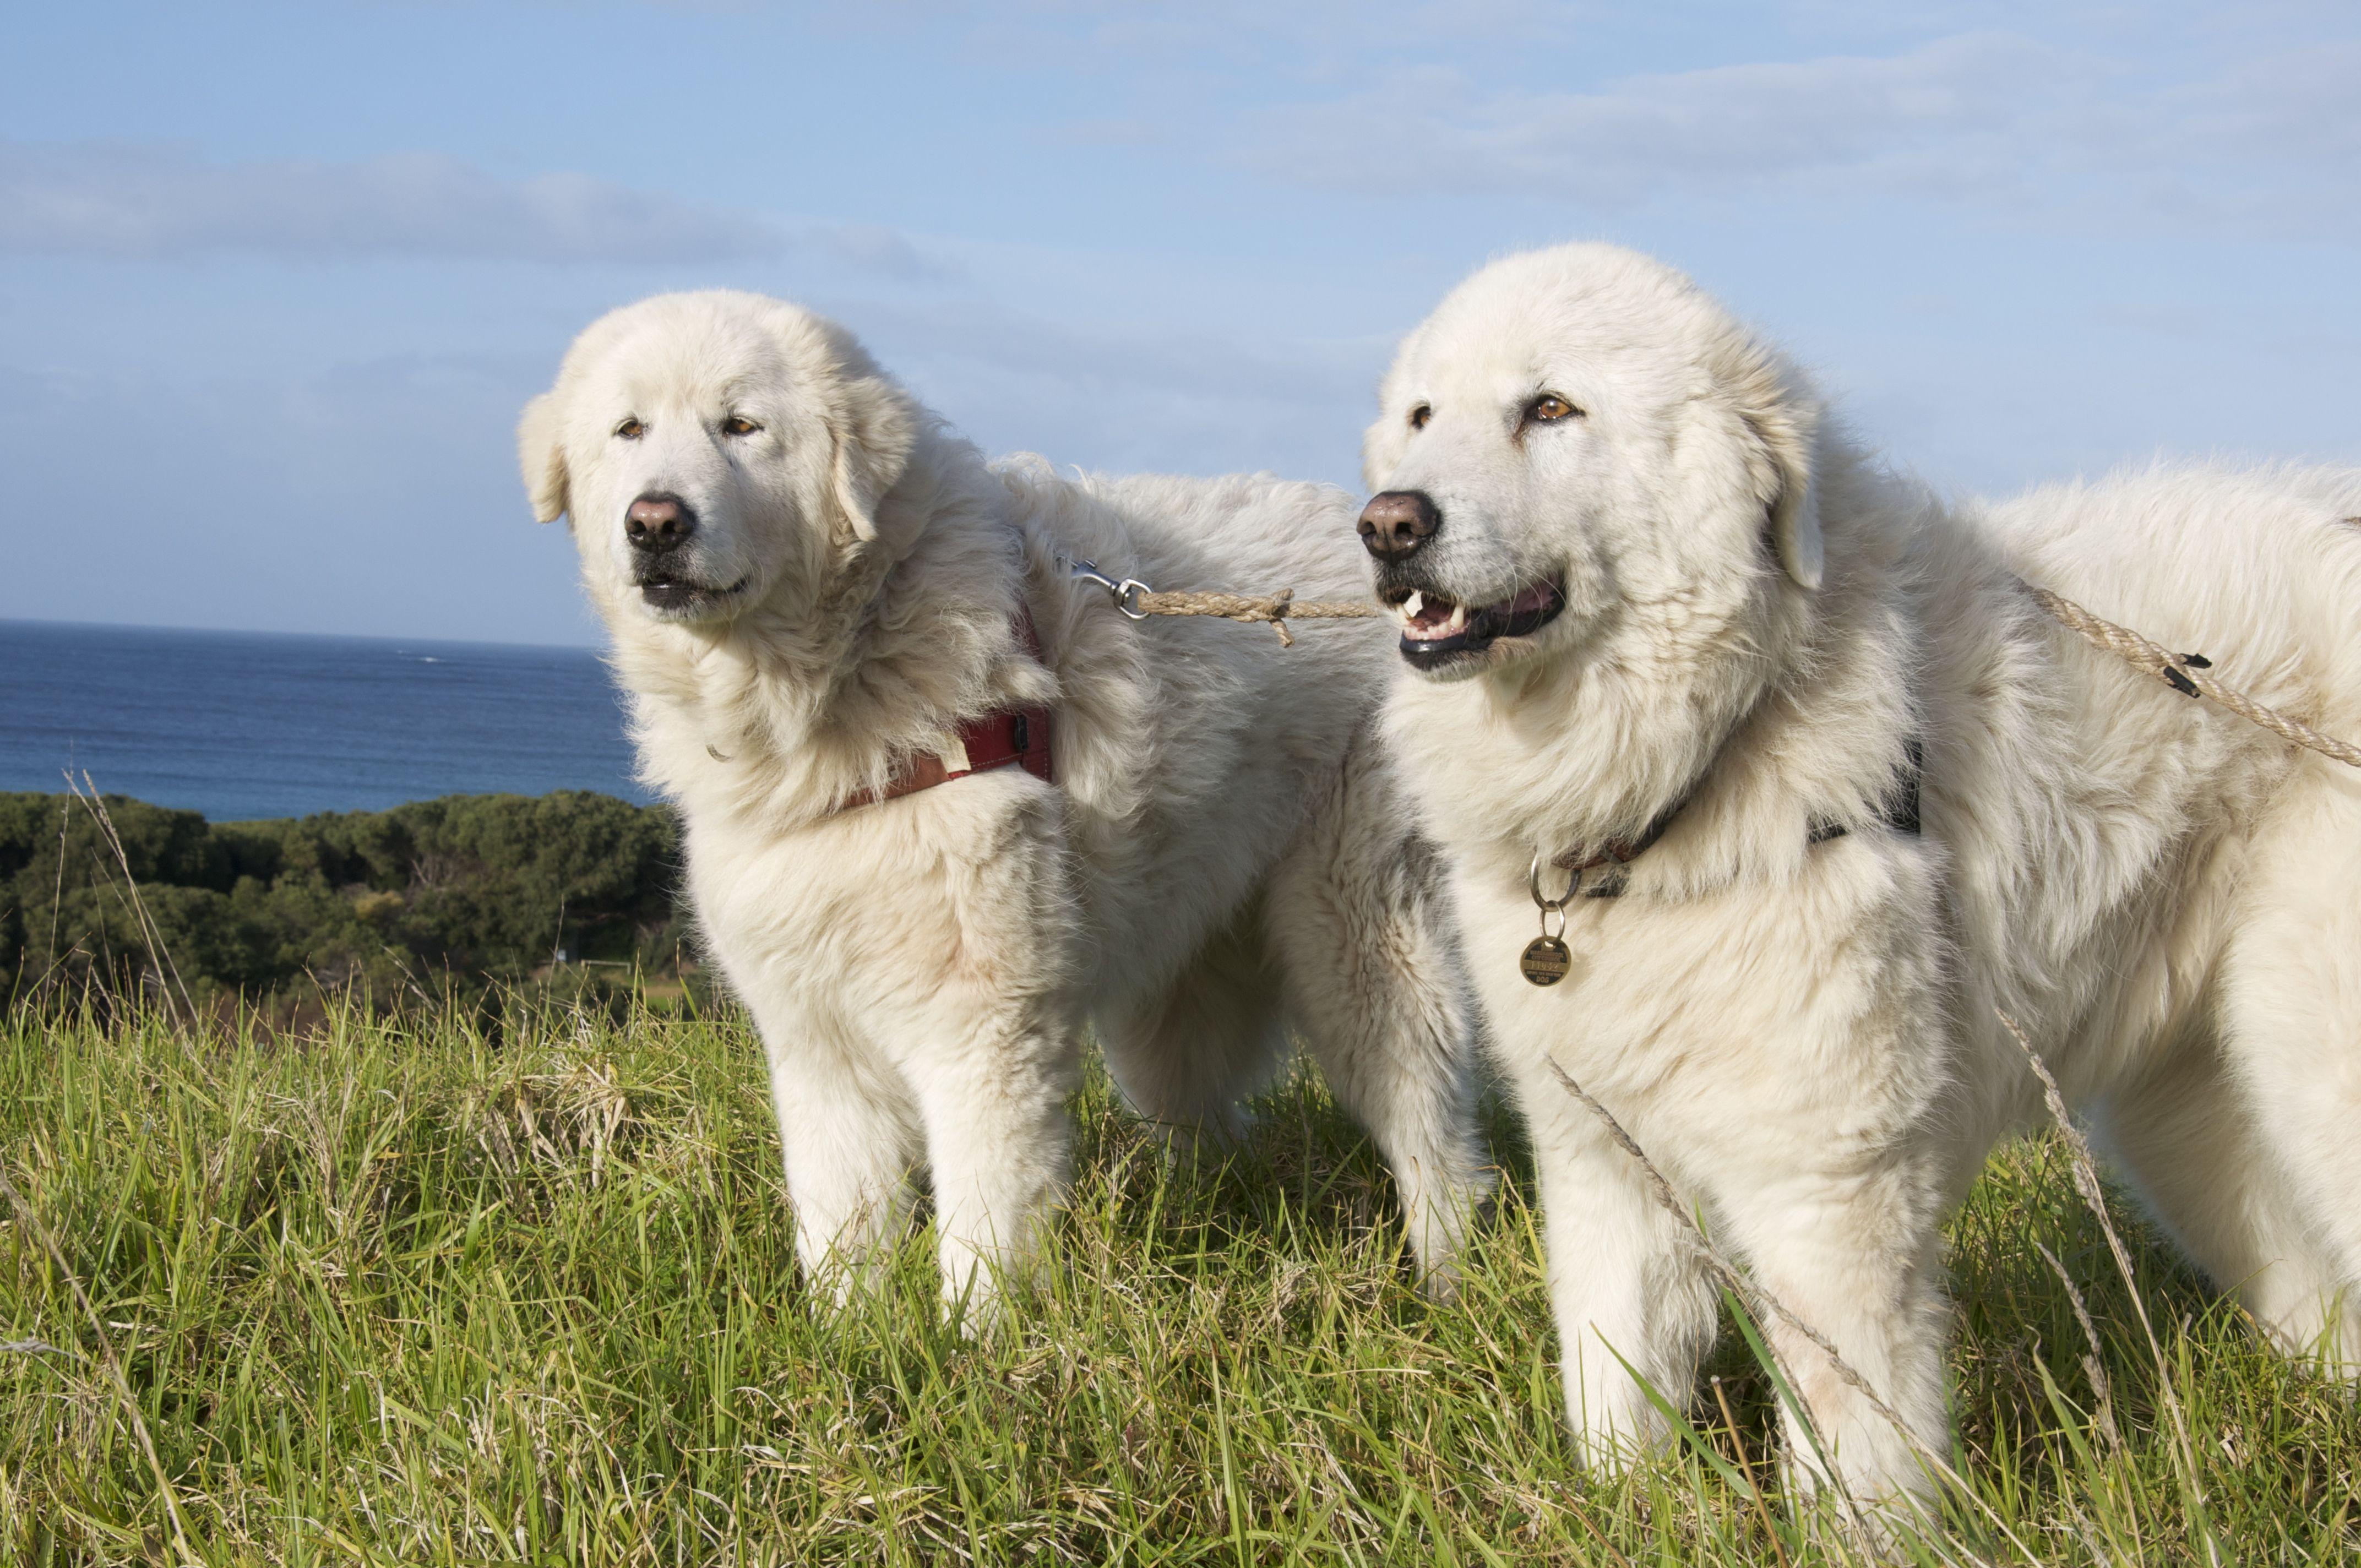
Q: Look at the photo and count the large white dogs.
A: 2